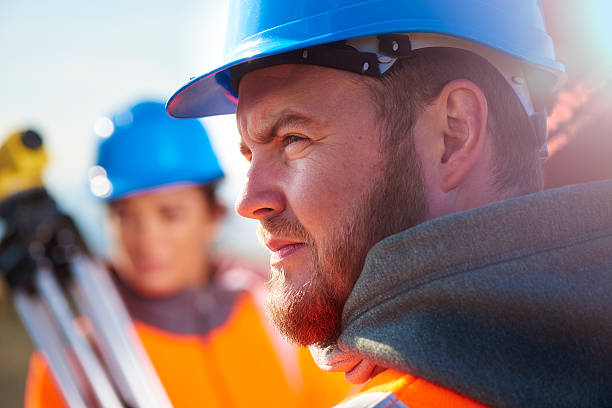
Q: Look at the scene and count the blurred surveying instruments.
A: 1